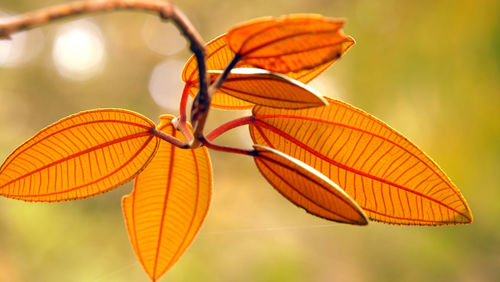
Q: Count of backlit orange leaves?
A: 7